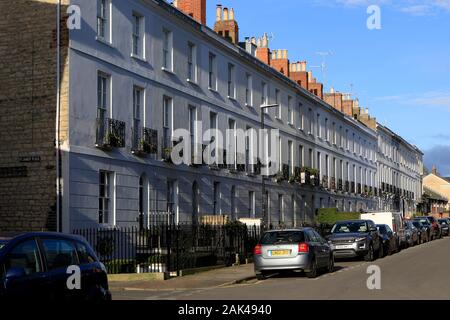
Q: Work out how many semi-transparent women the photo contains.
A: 0